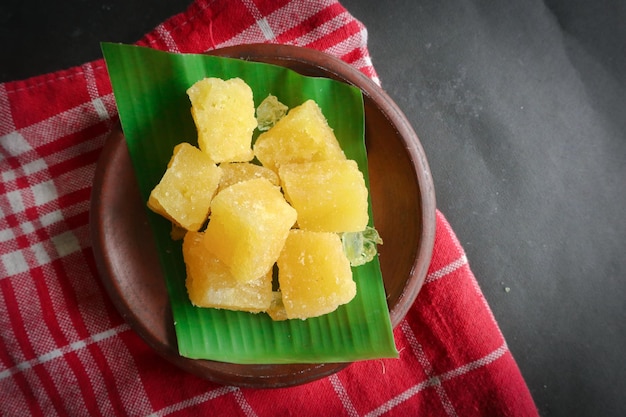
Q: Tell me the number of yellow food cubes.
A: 8